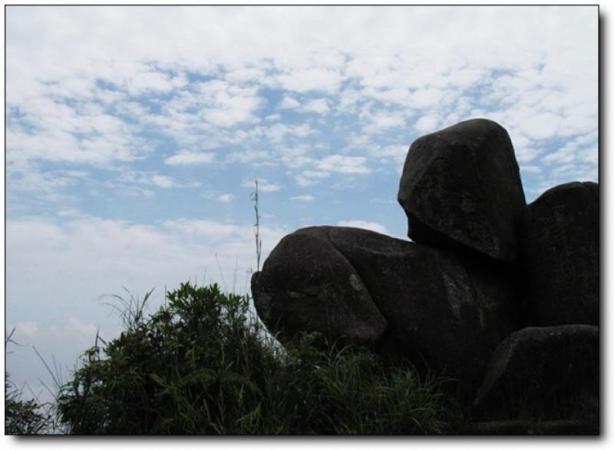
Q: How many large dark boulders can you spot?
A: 4